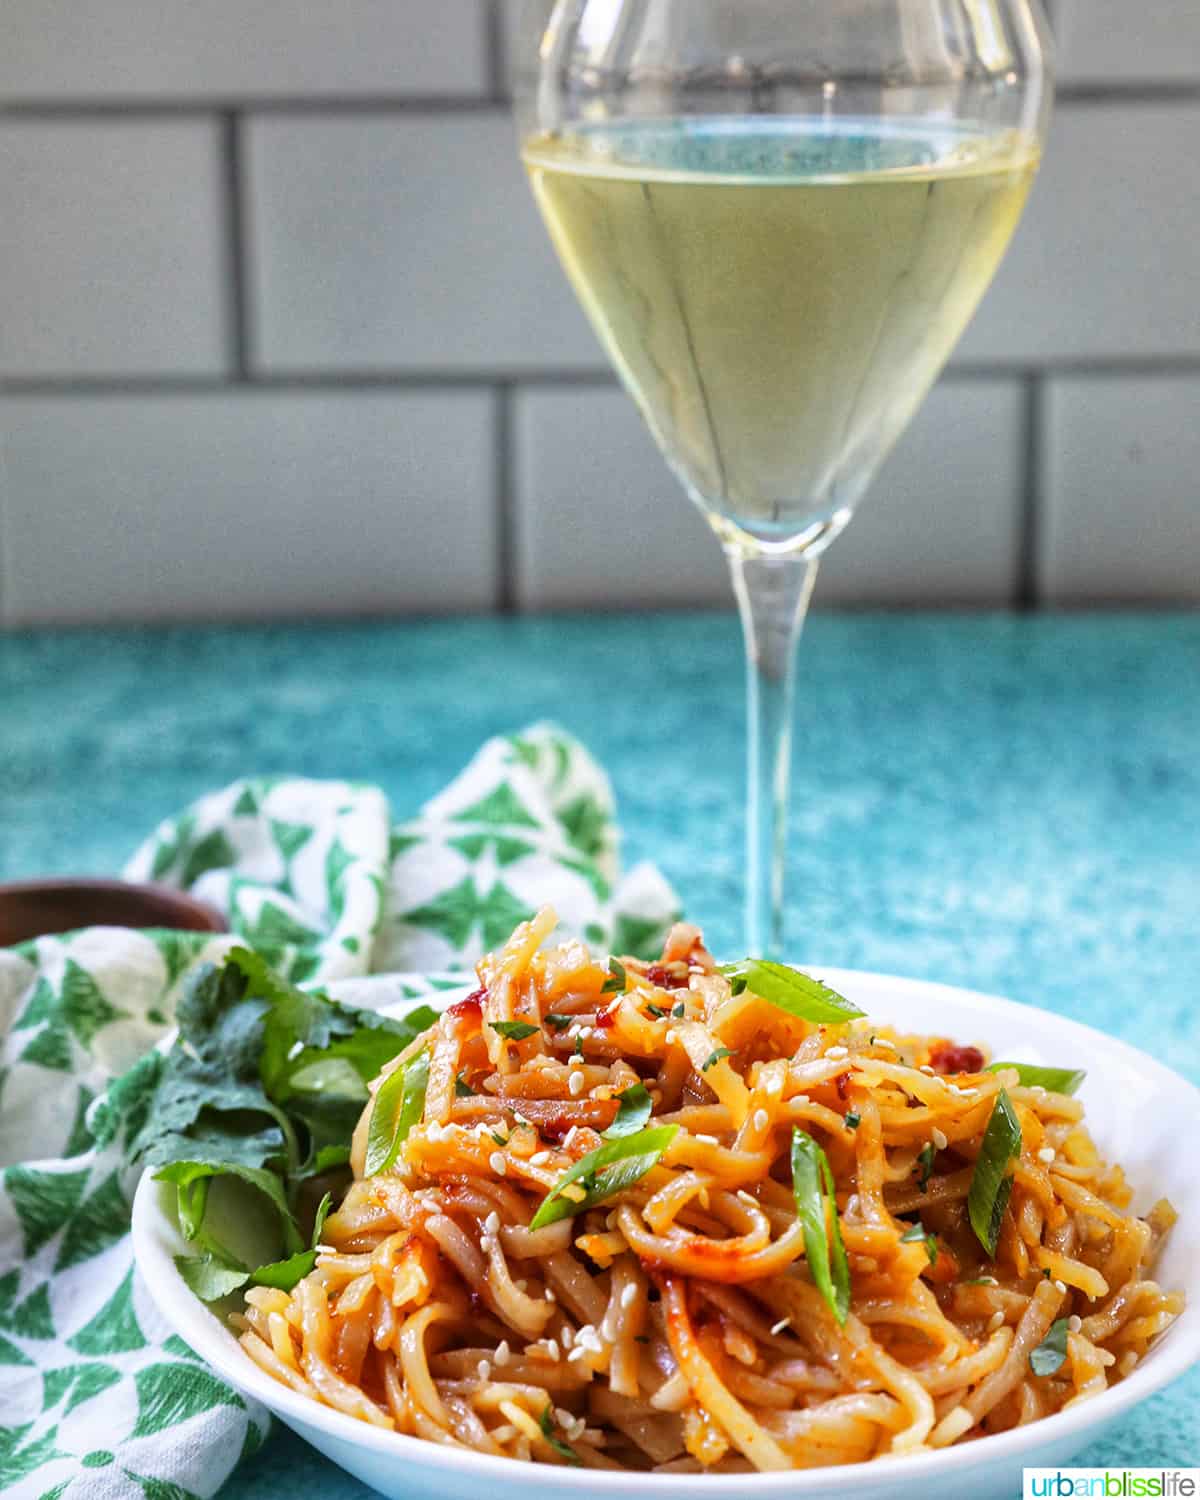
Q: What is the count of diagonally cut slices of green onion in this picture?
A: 6